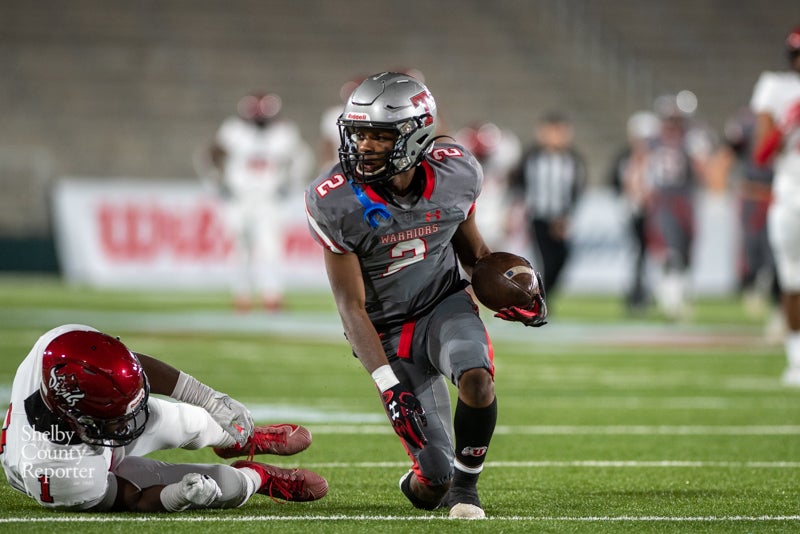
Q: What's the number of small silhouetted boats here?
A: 0